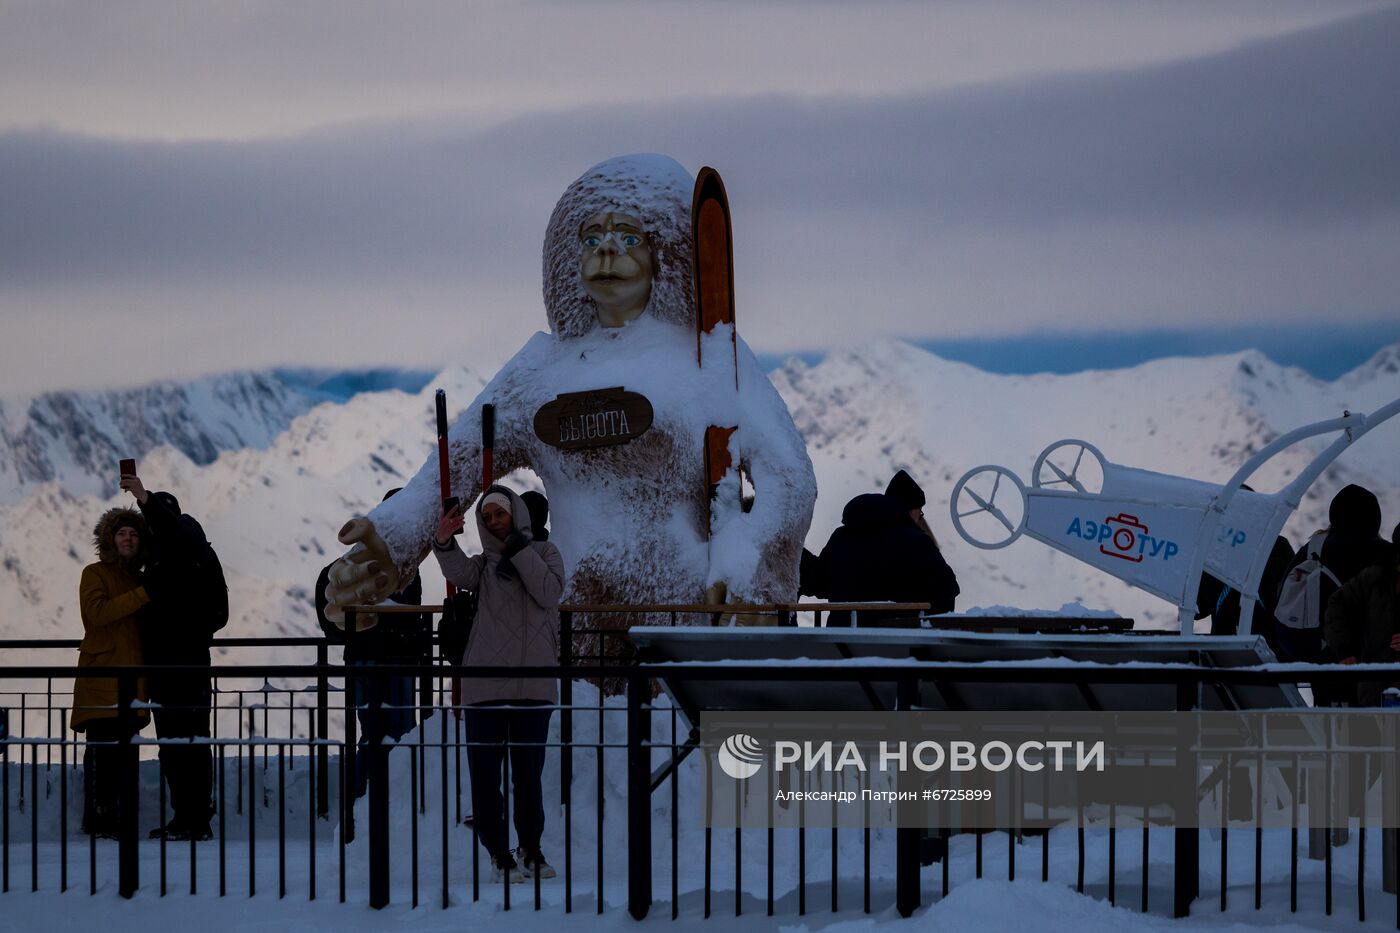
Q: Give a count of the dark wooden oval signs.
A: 1